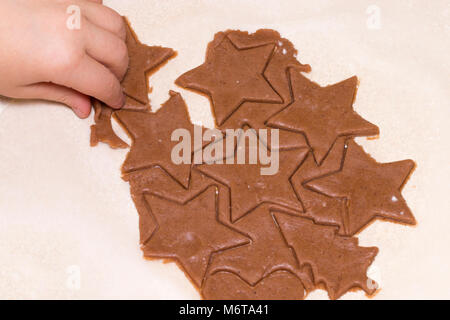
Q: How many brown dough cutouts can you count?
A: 9